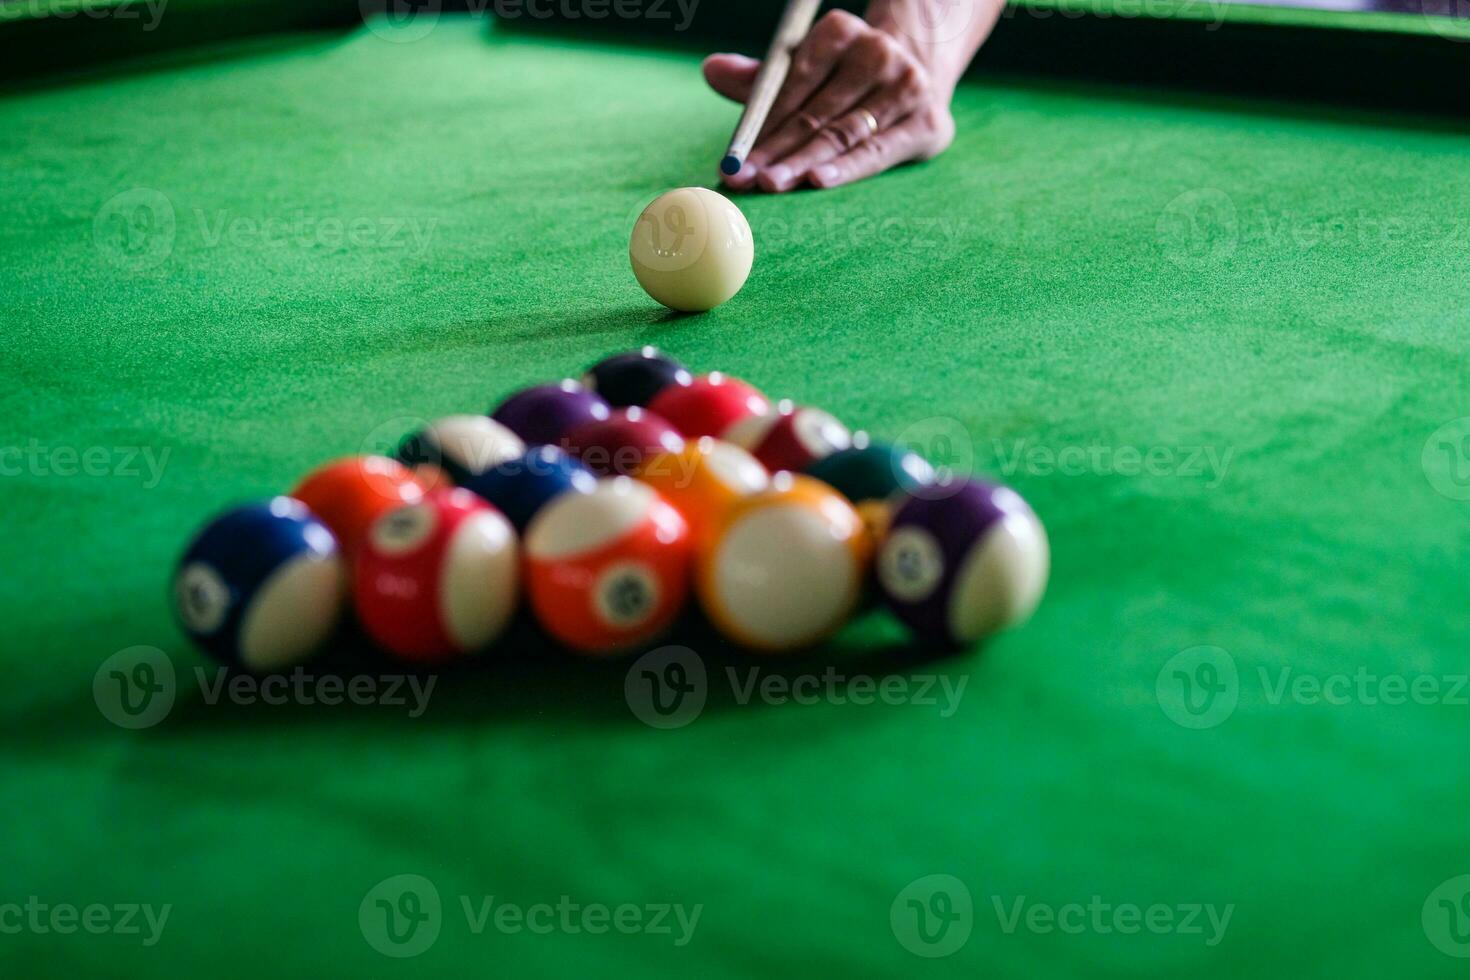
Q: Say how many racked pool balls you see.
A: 15